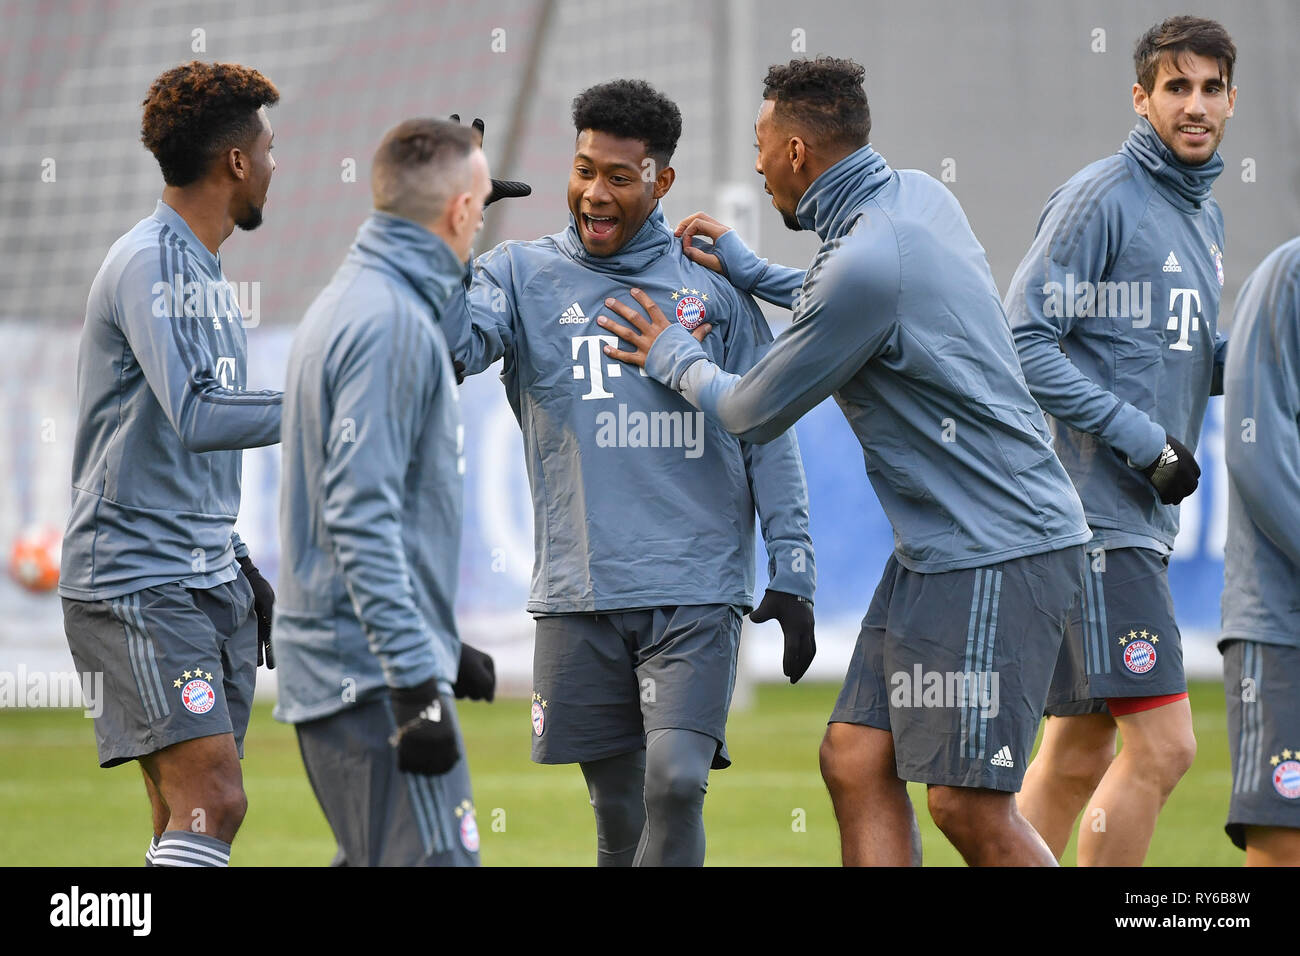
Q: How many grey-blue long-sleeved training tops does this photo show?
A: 6